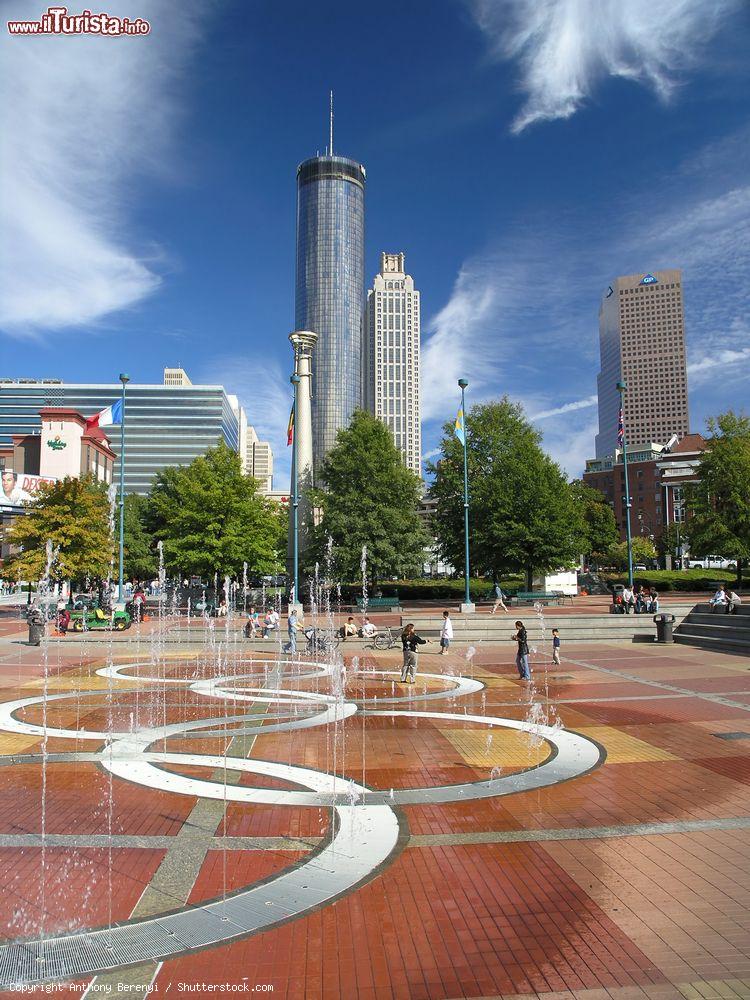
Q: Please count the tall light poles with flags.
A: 4